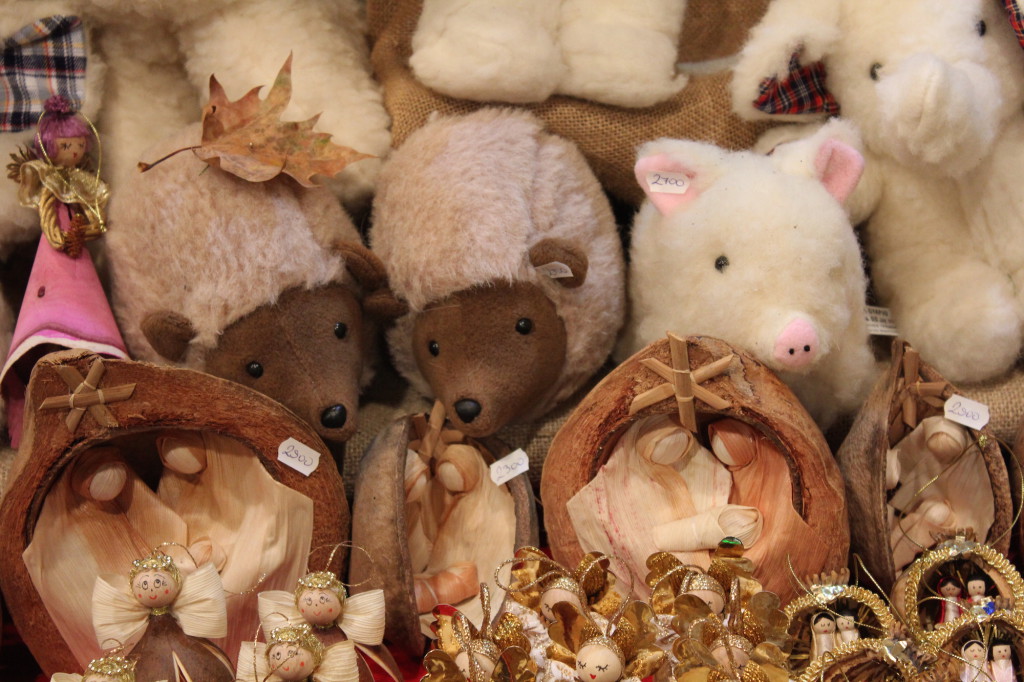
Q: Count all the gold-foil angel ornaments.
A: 5